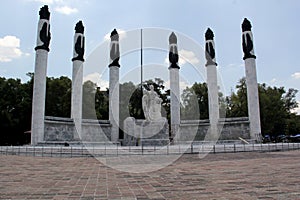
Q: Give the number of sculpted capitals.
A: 6